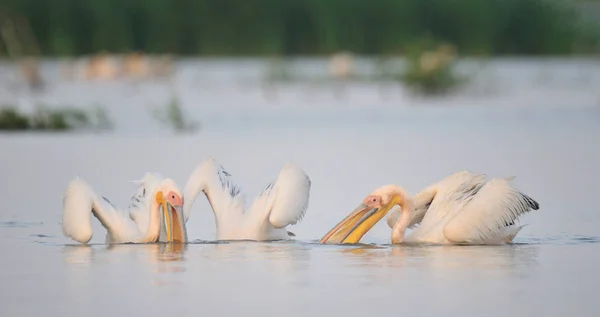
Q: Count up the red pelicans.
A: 0